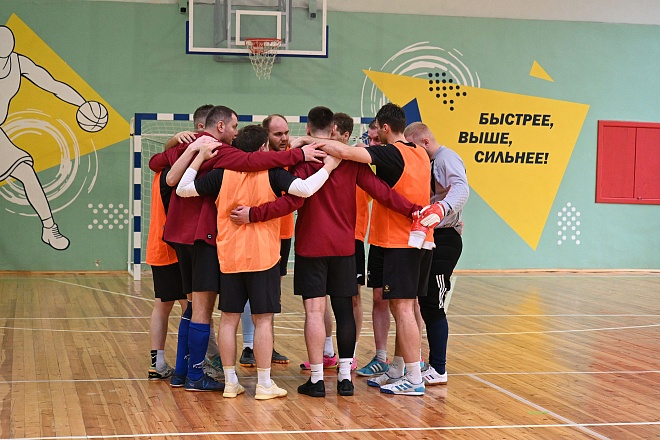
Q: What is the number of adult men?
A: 9